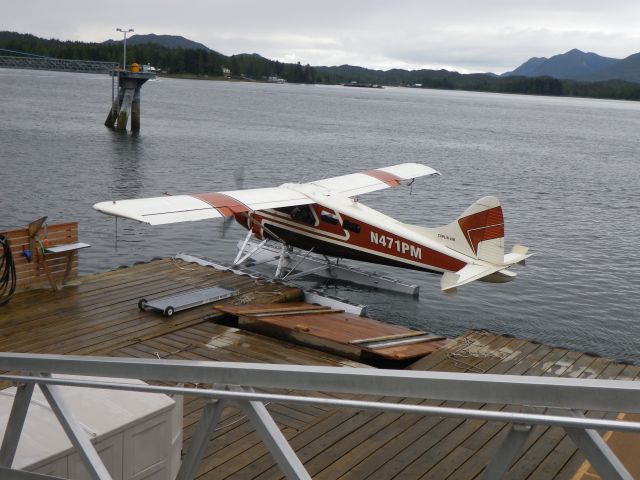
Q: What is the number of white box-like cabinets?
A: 1